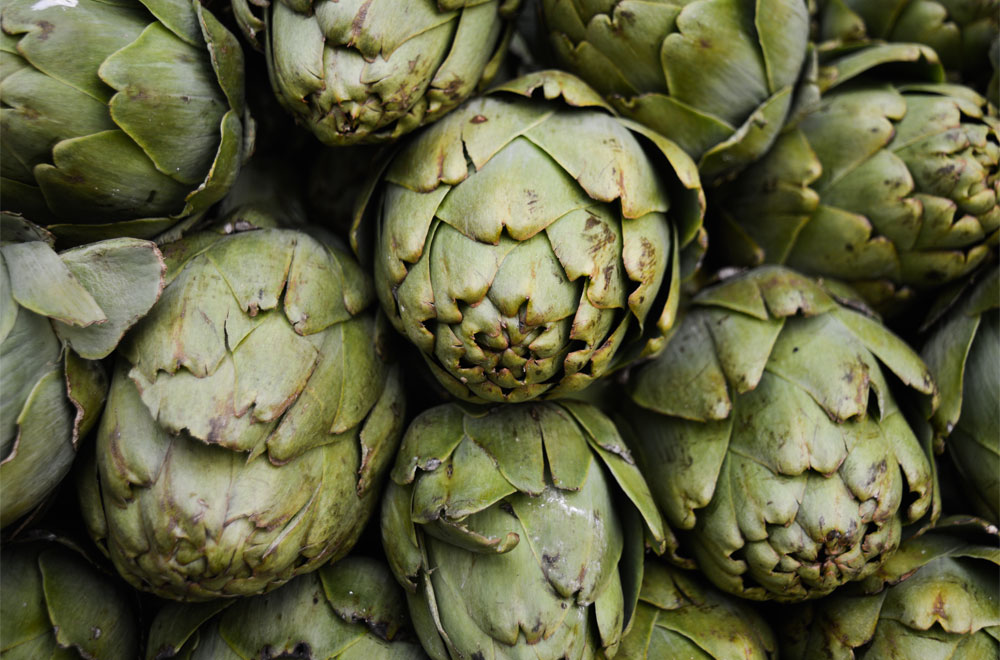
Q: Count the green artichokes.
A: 15